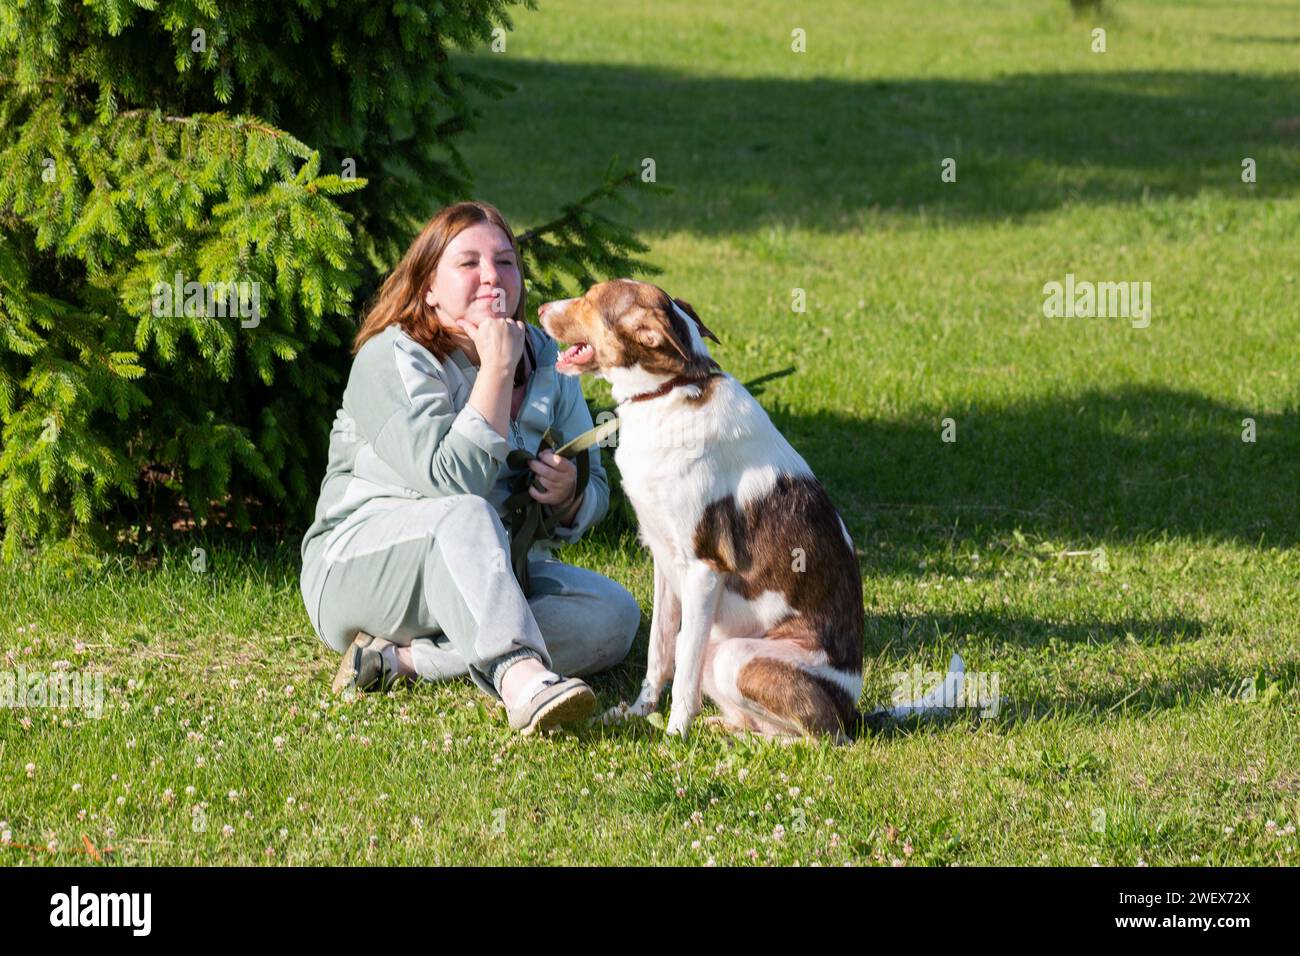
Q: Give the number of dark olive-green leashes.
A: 1